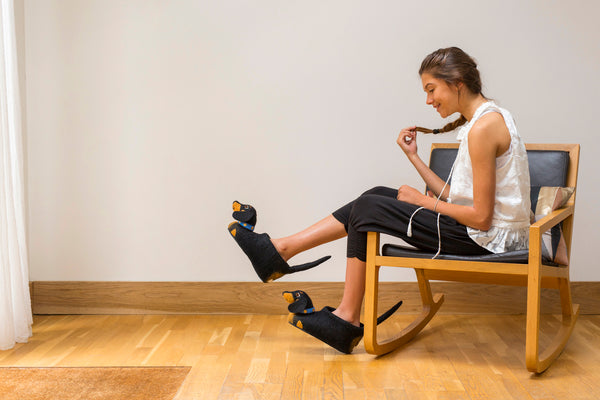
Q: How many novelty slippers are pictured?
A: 2